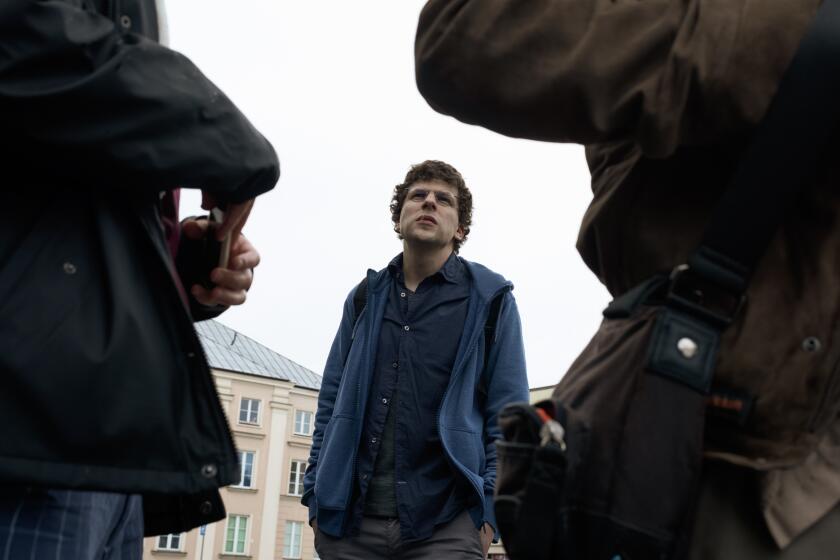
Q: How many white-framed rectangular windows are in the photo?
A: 7